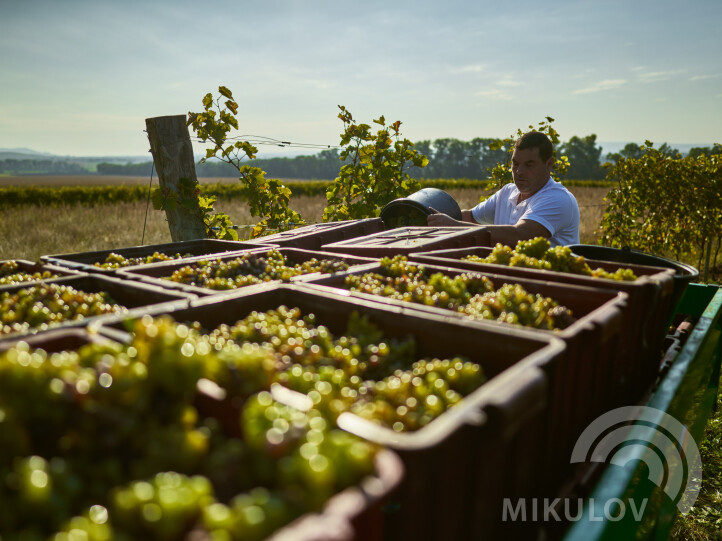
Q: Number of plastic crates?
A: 10